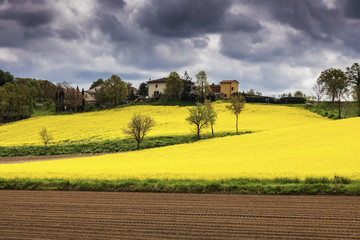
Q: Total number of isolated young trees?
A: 5